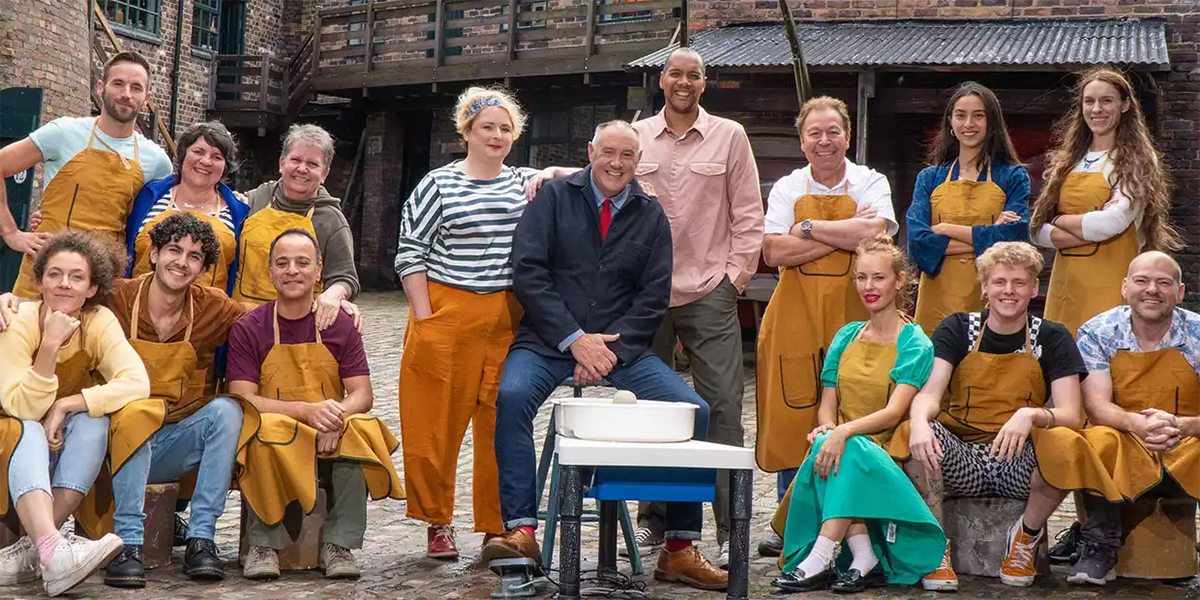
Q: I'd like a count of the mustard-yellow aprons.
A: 12